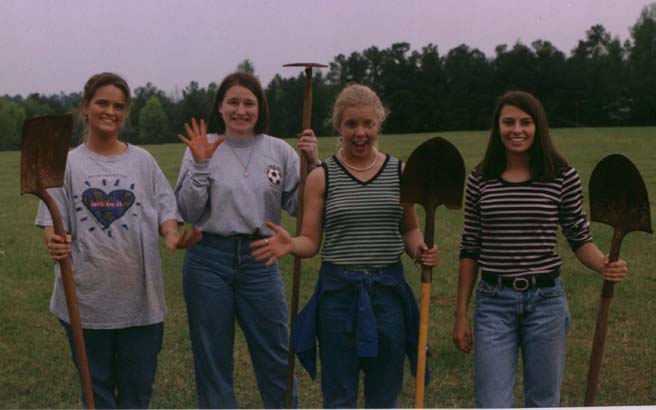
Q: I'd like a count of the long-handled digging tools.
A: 4